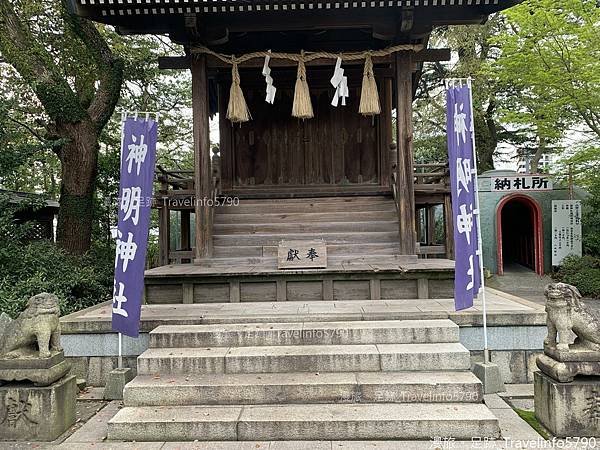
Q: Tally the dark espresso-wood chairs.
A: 0